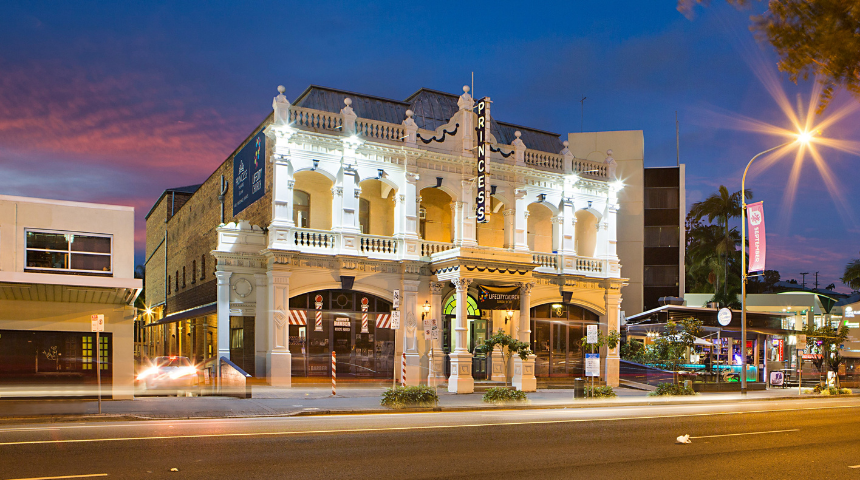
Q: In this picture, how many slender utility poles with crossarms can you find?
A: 2